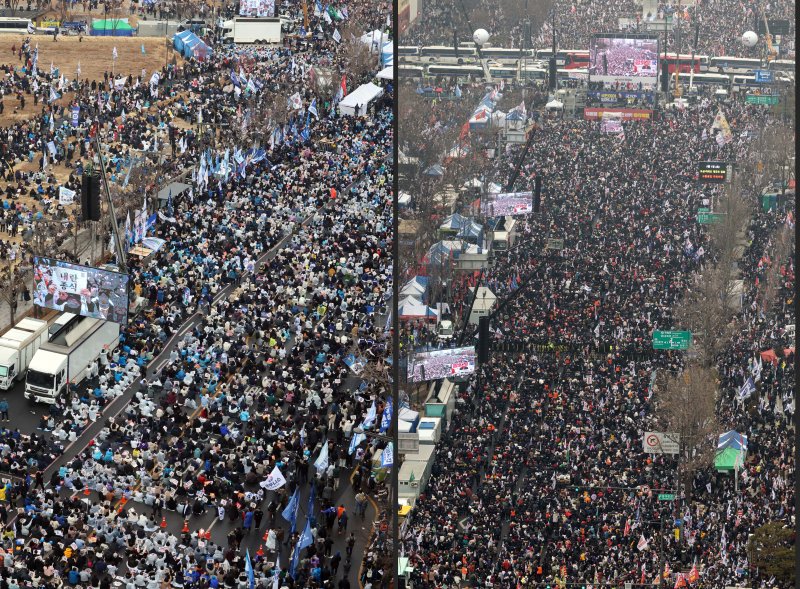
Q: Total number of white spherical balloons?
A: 2